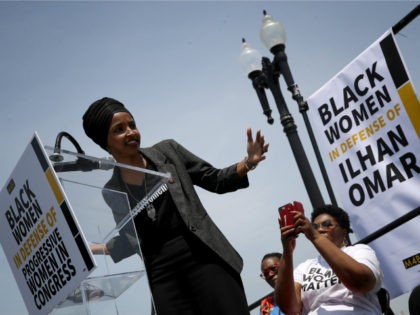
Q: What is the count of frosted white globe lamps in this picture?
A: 2